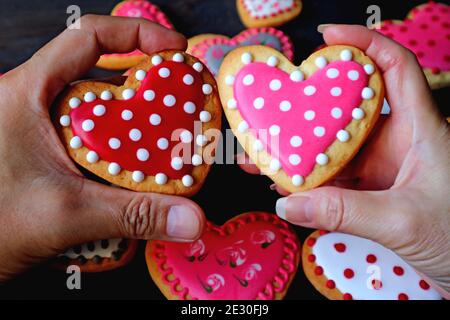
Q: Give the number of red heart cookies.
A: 1